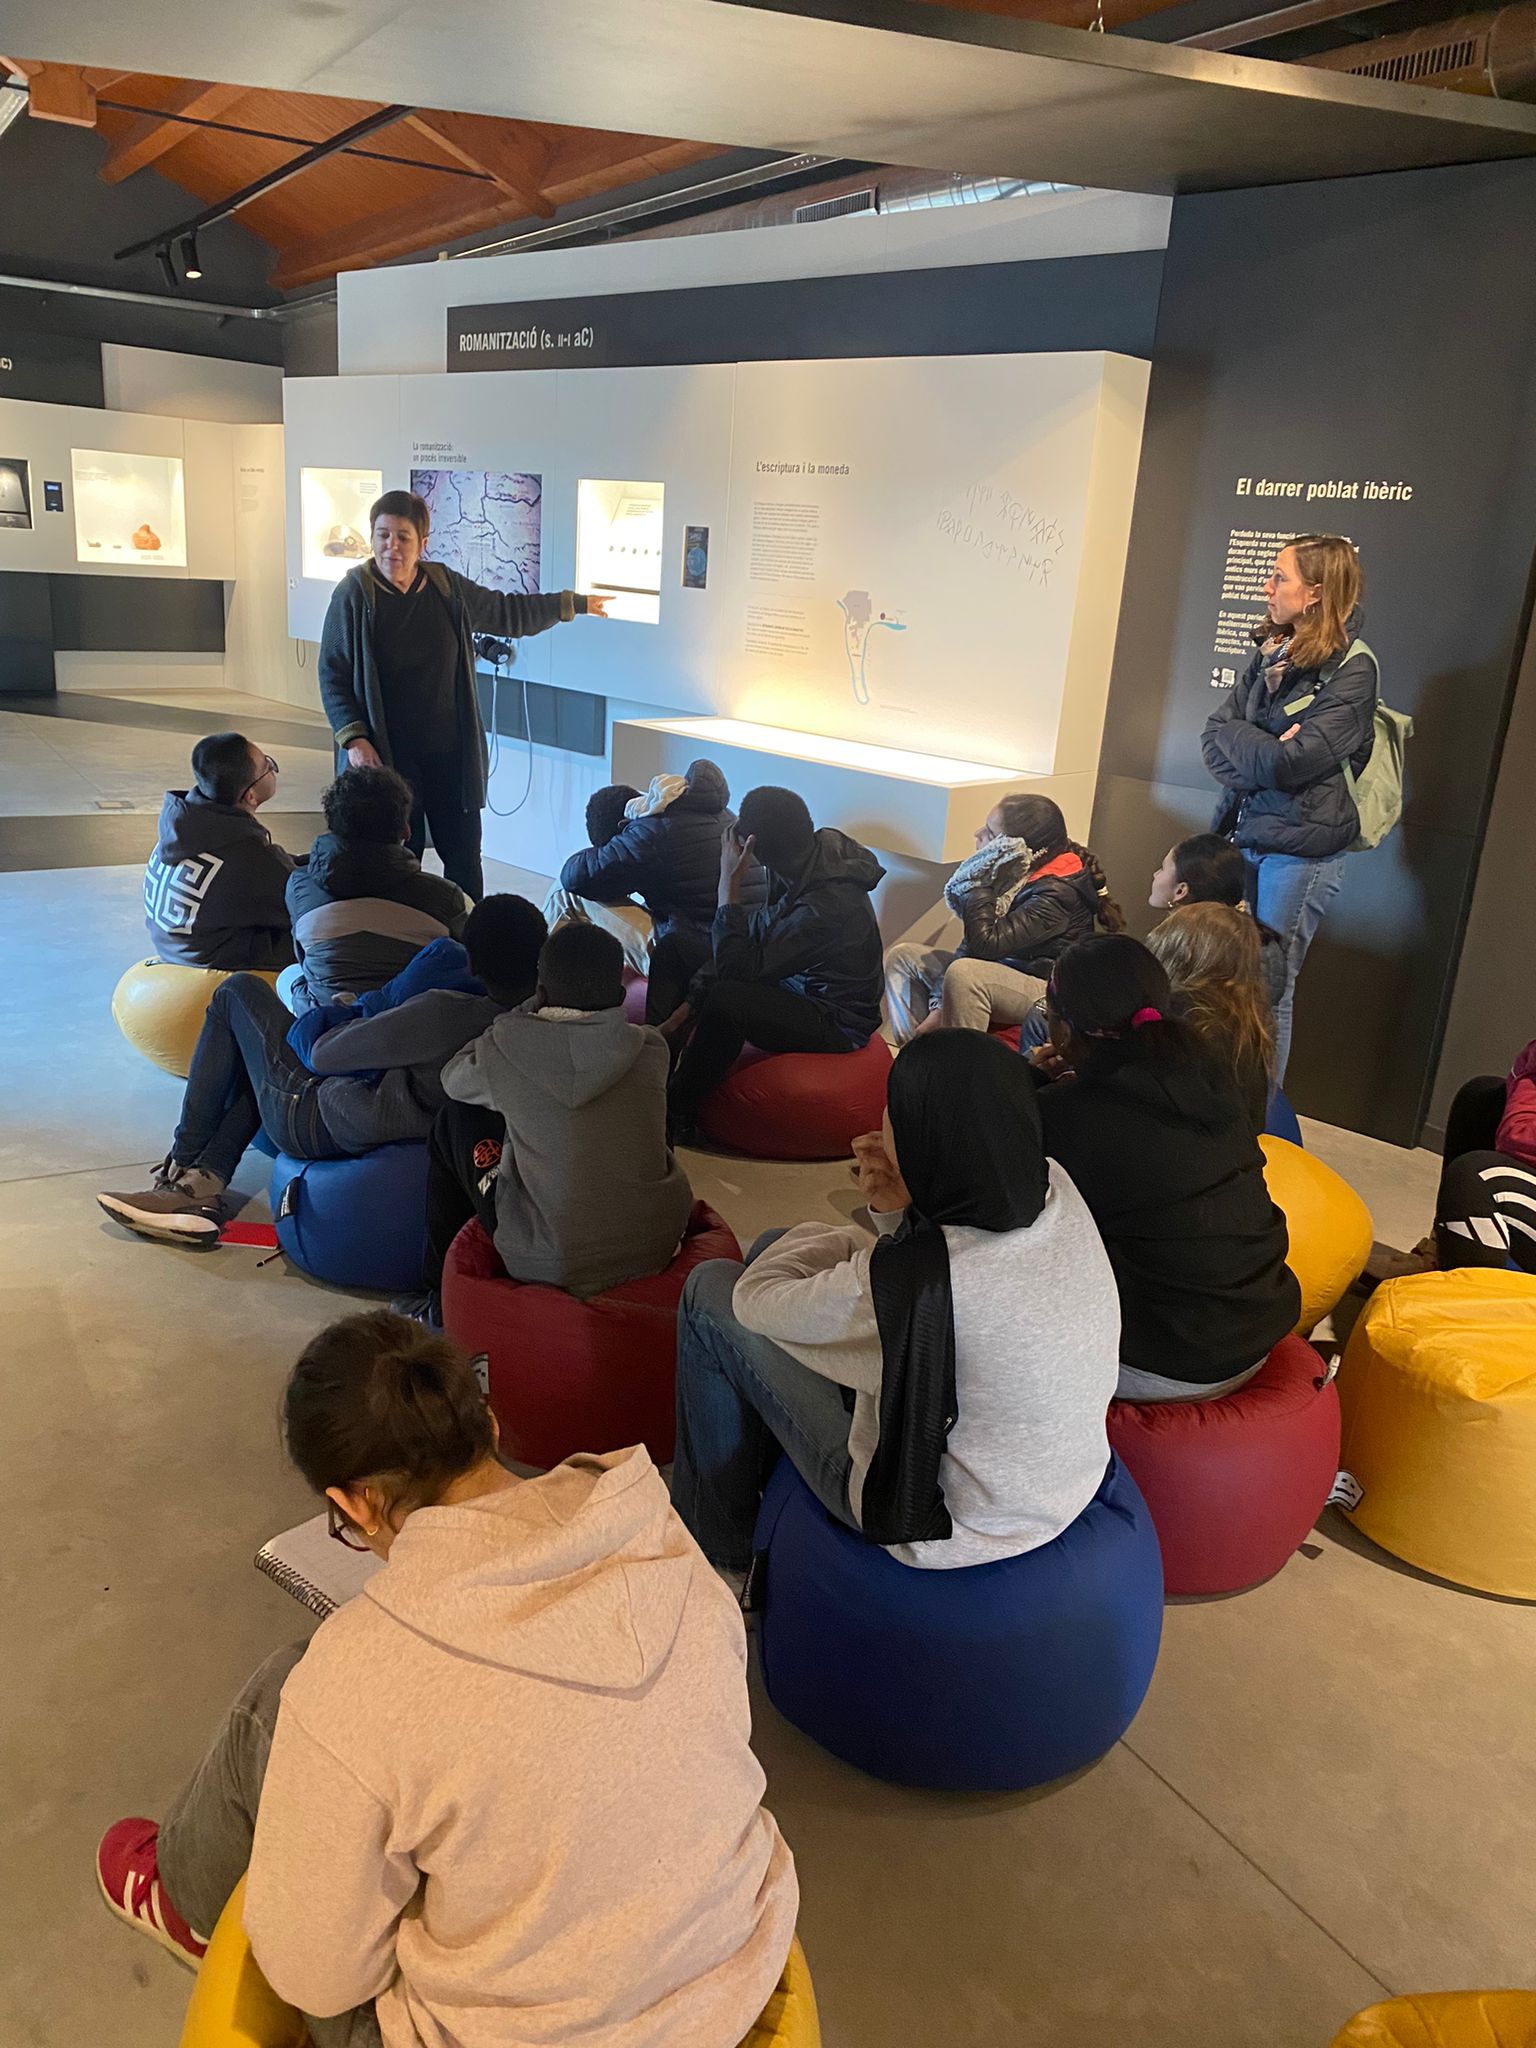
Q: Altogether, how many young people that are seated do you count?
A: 13